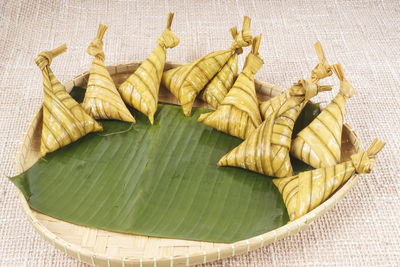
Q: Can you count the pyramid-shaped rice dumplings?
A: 10